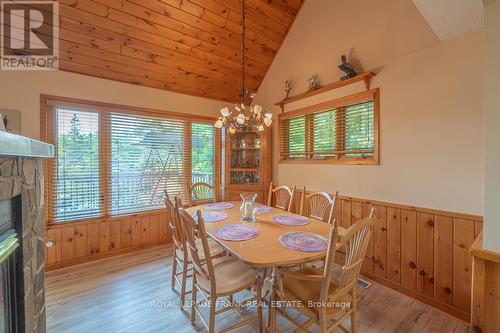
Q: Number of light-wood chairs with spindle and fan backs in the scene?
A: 6